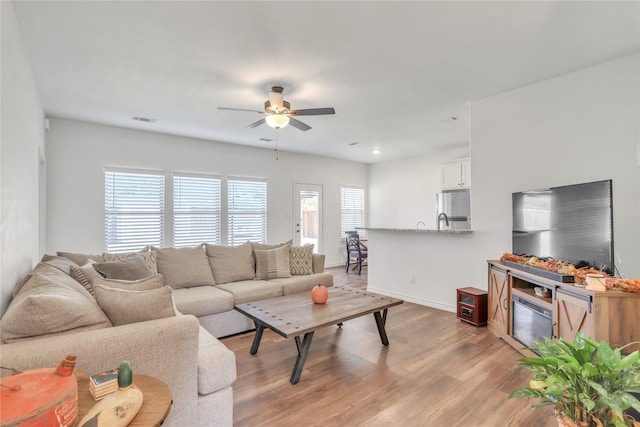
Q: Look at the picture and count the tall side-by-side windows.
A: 3